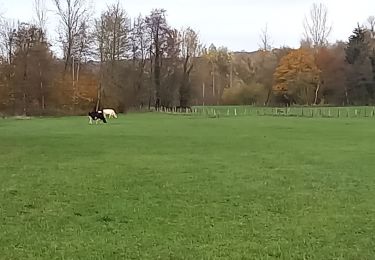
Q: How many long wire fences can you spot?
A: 1